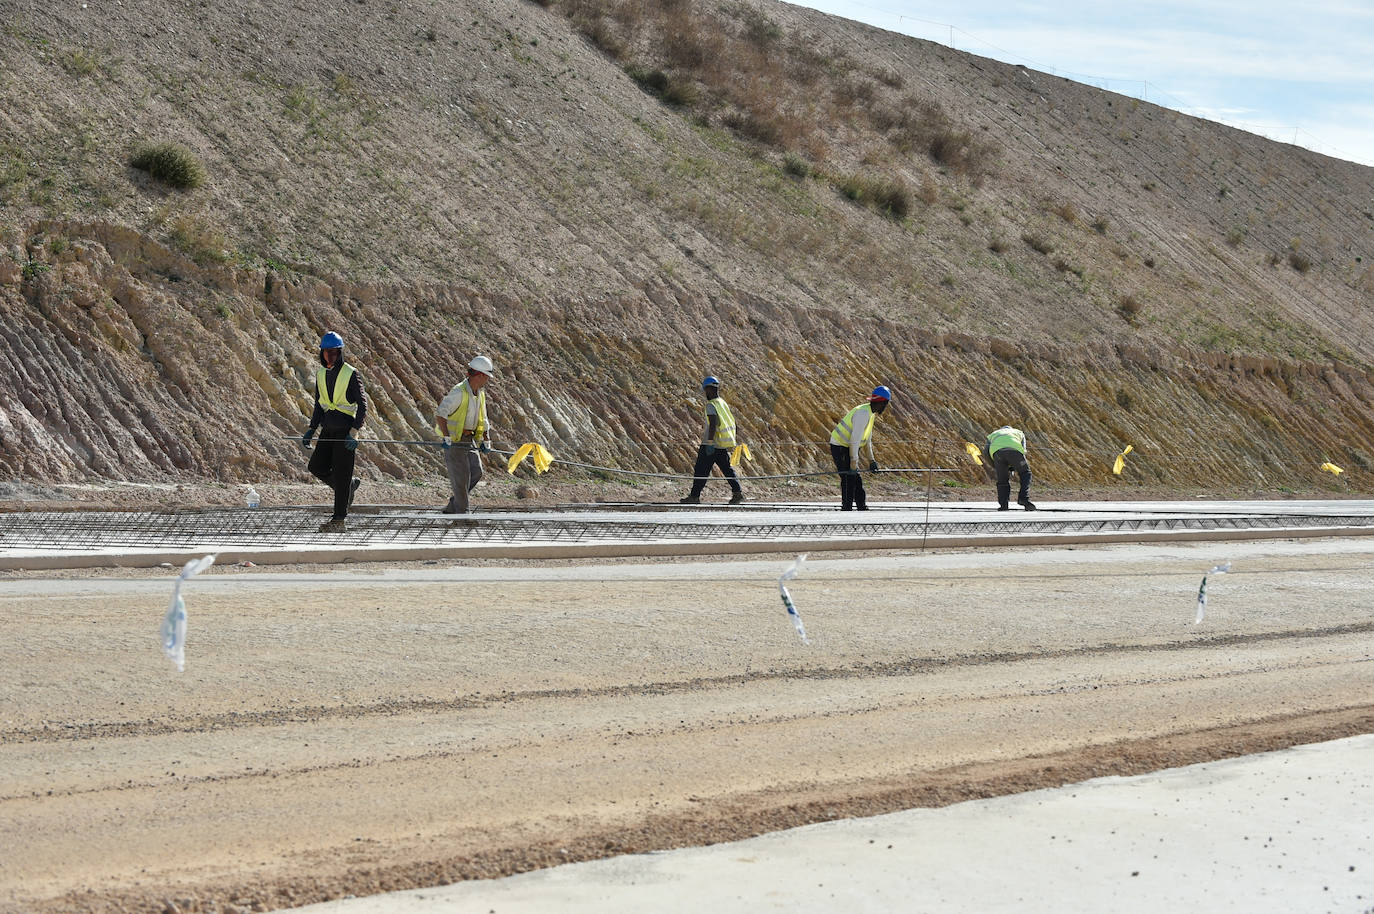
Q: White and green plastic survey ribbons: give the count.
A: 3